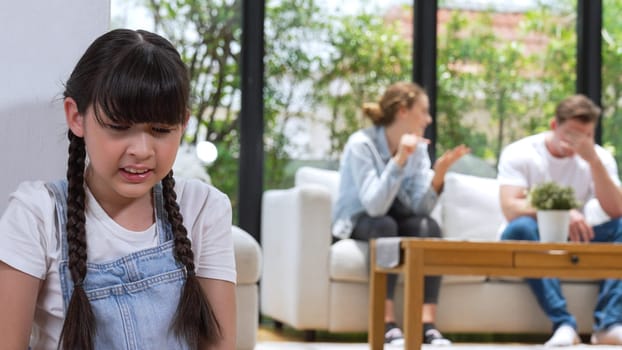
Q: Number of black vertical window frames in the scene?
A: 3